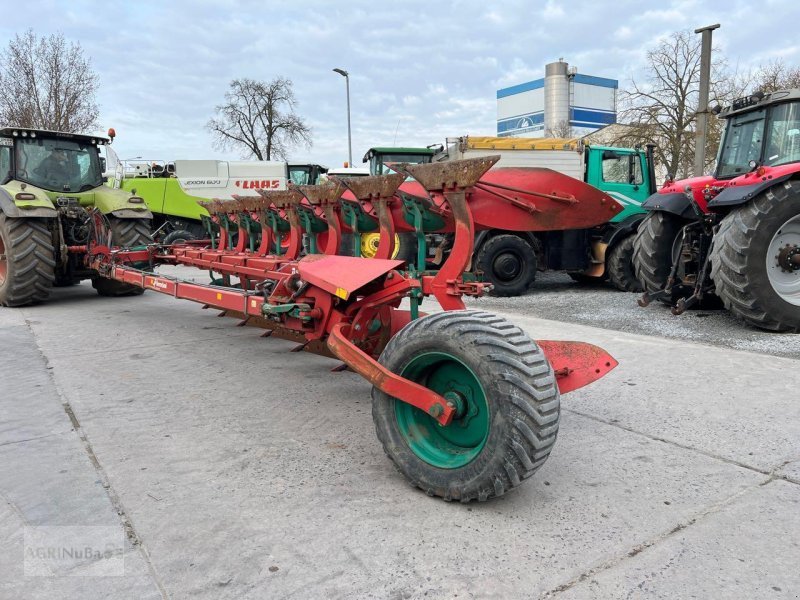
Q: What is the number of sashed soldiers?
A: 0